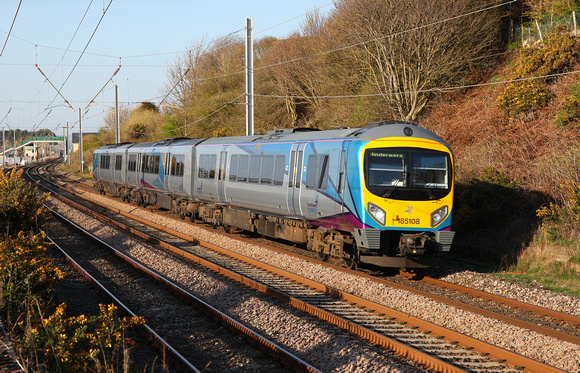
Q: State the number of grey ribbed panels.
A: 2